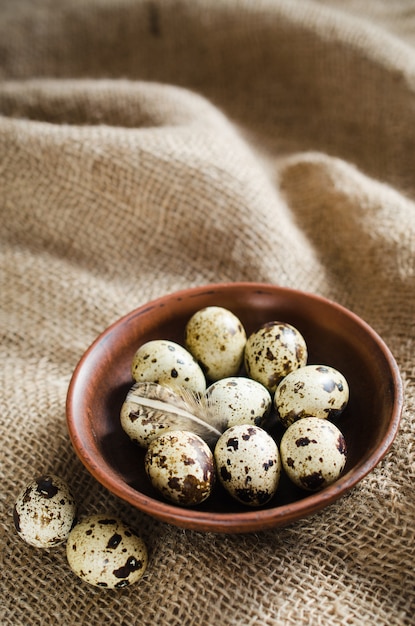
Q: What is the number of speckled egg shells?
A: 11